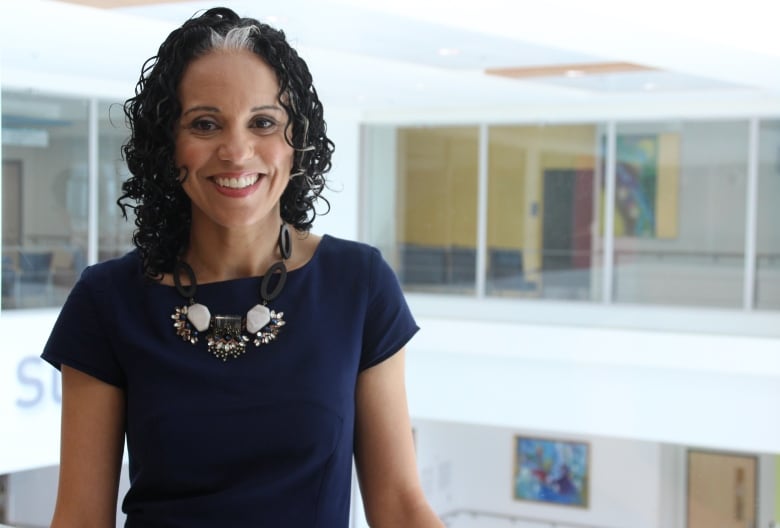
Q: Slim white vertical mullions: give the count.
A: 4